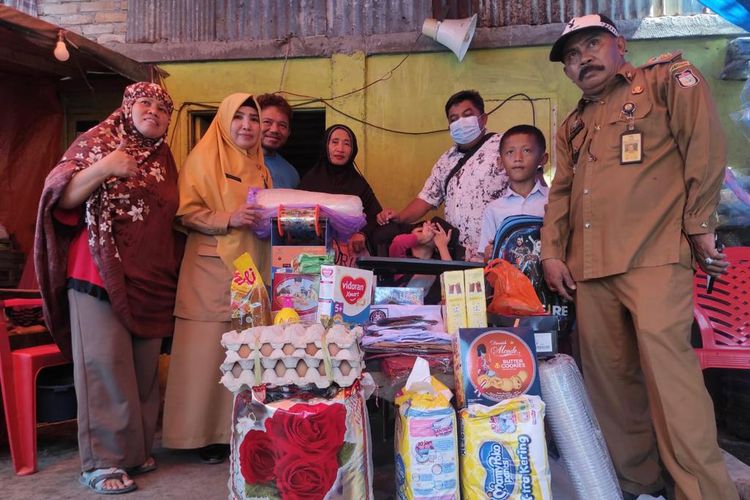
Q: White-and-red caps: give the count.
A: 0